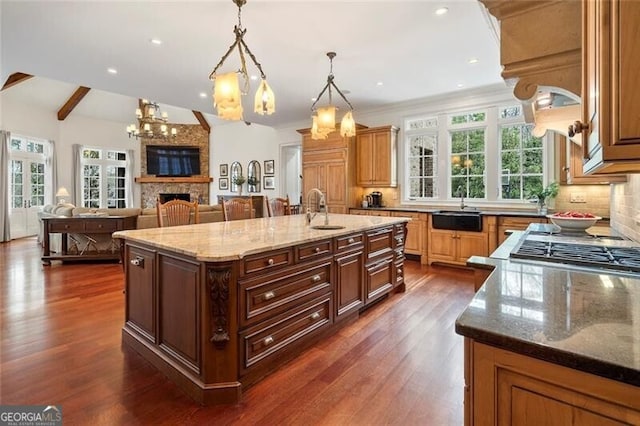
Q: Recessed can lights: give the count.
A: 9